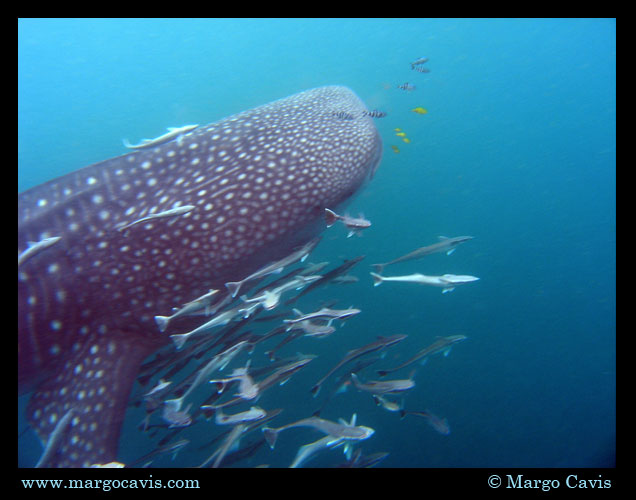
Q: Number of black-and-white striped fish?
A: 5